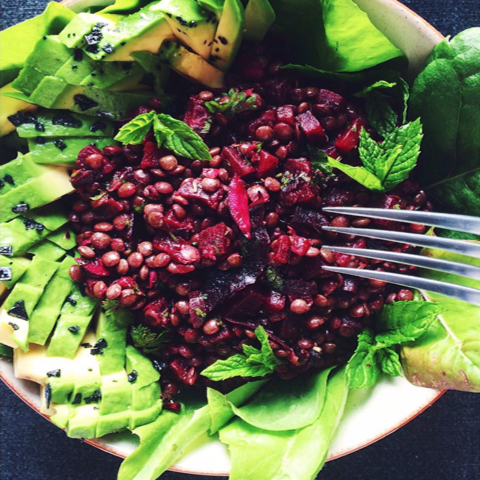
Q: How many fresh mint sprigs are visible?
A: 4